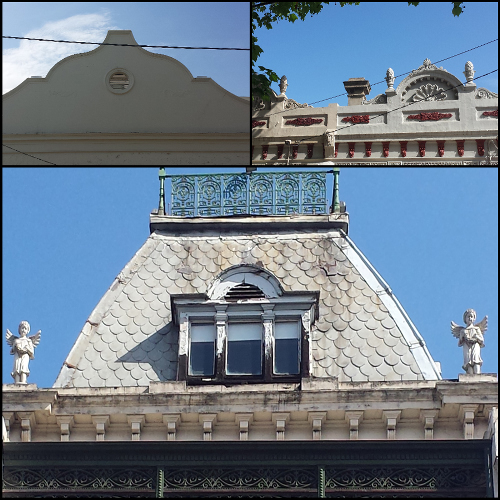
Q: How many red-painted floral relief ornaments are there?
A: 5